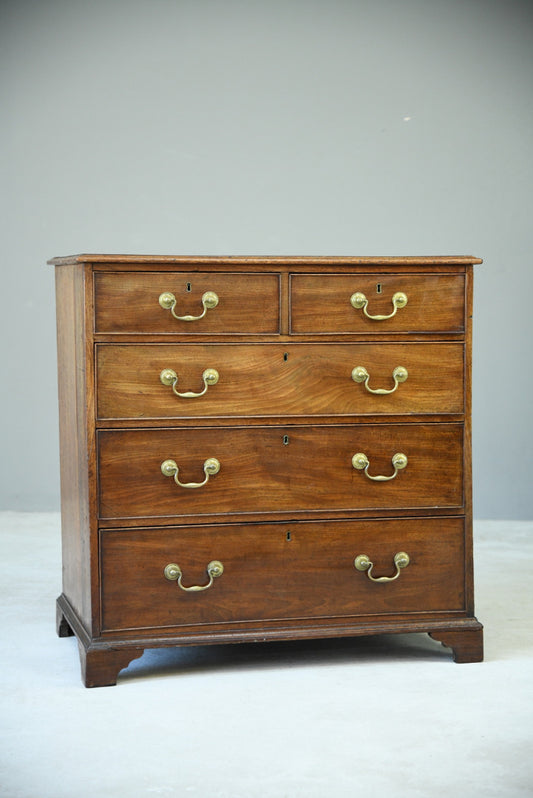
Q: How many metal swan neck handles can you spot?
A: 8